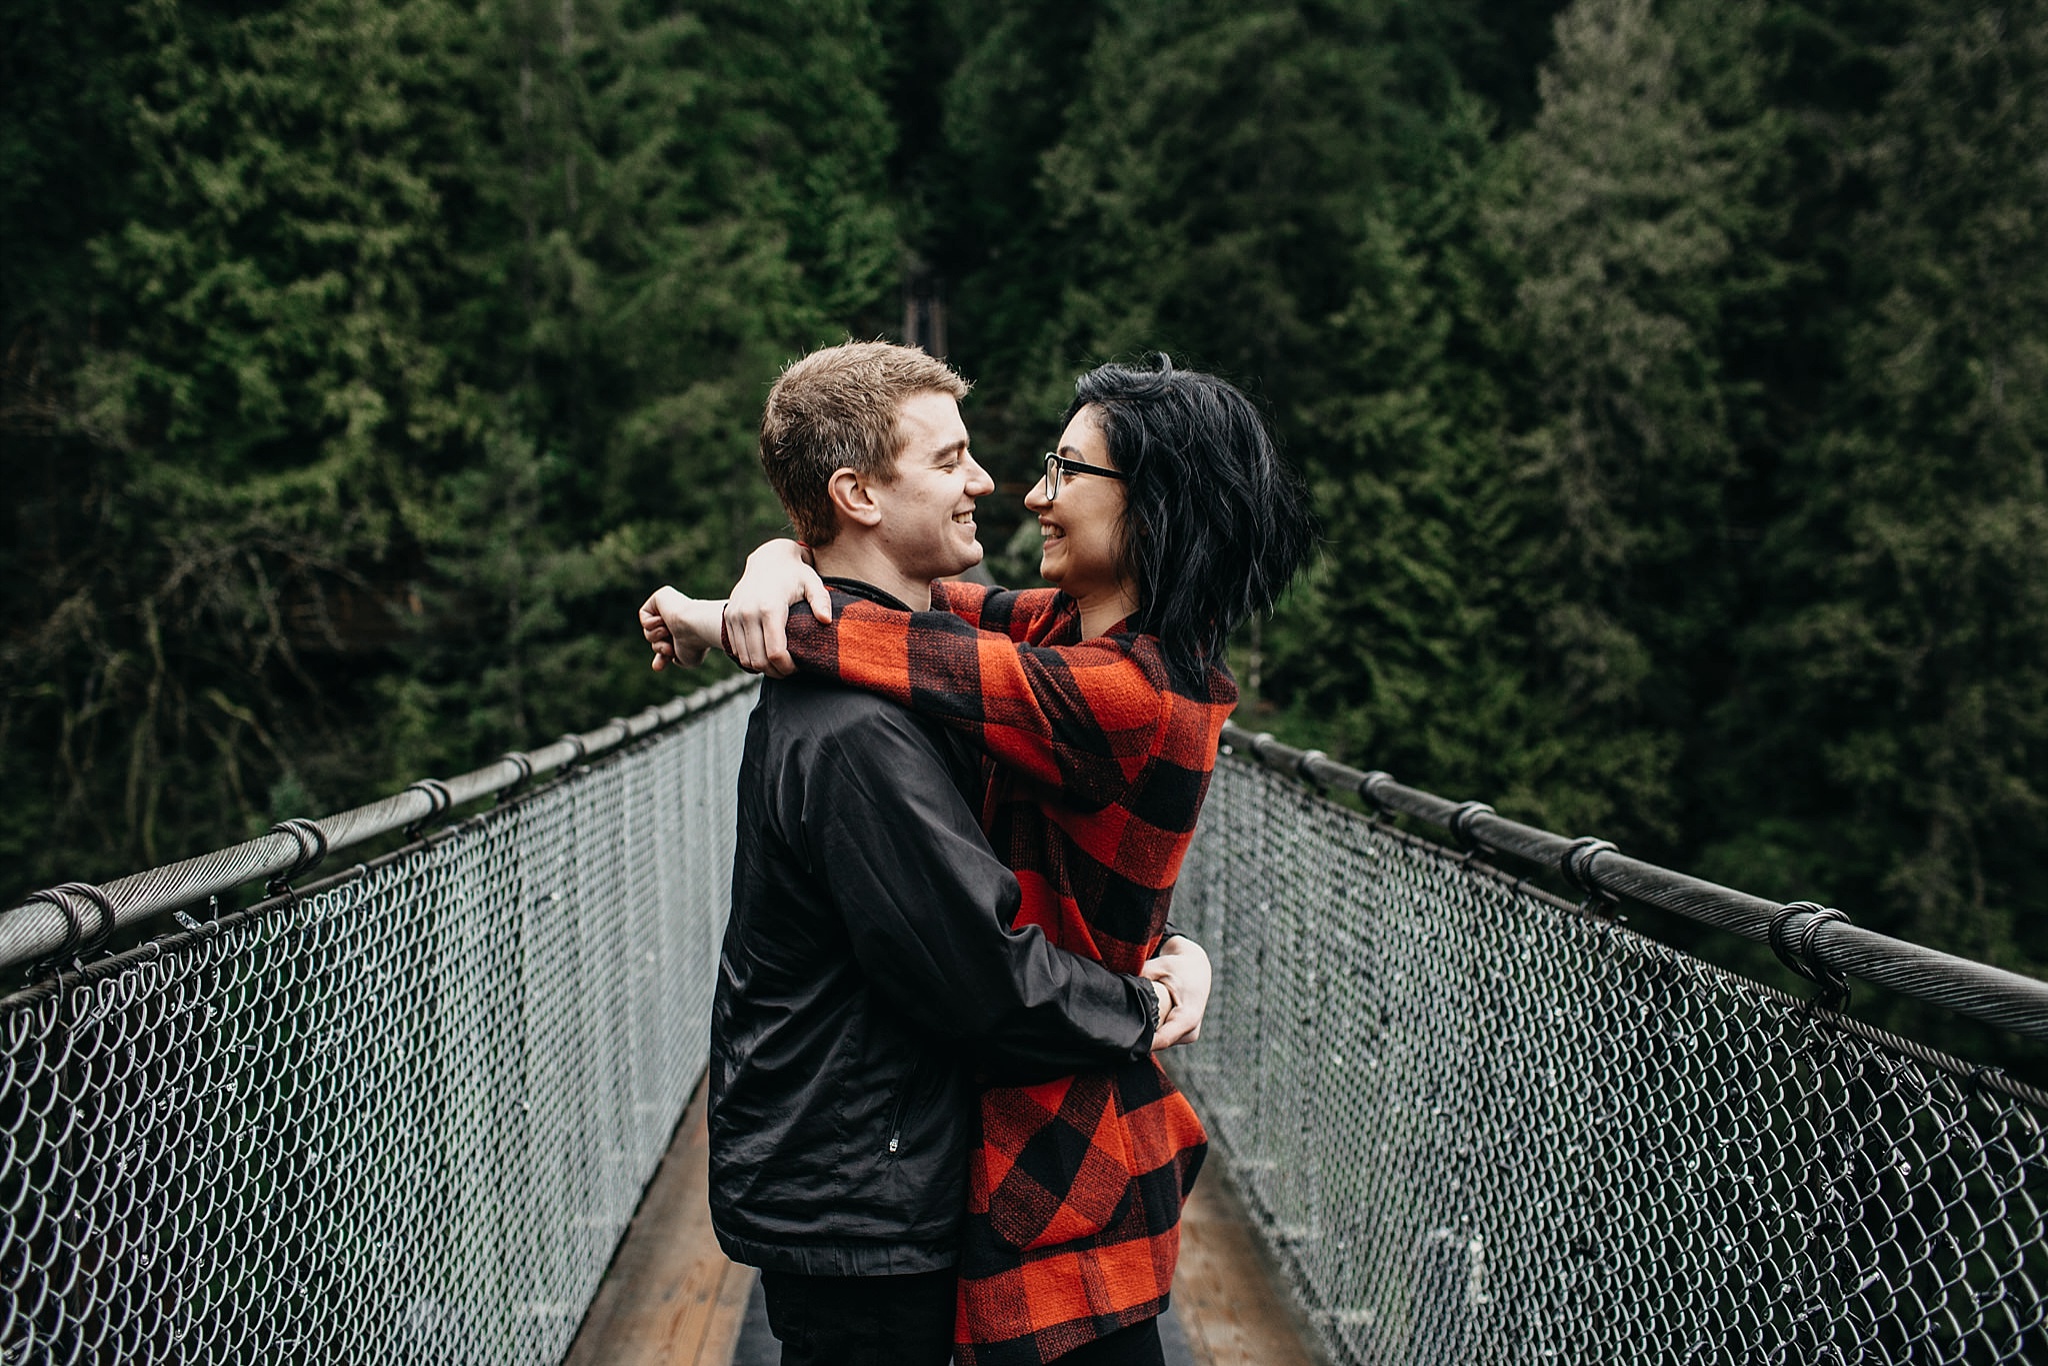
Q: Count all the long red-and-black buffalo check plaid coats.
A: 1